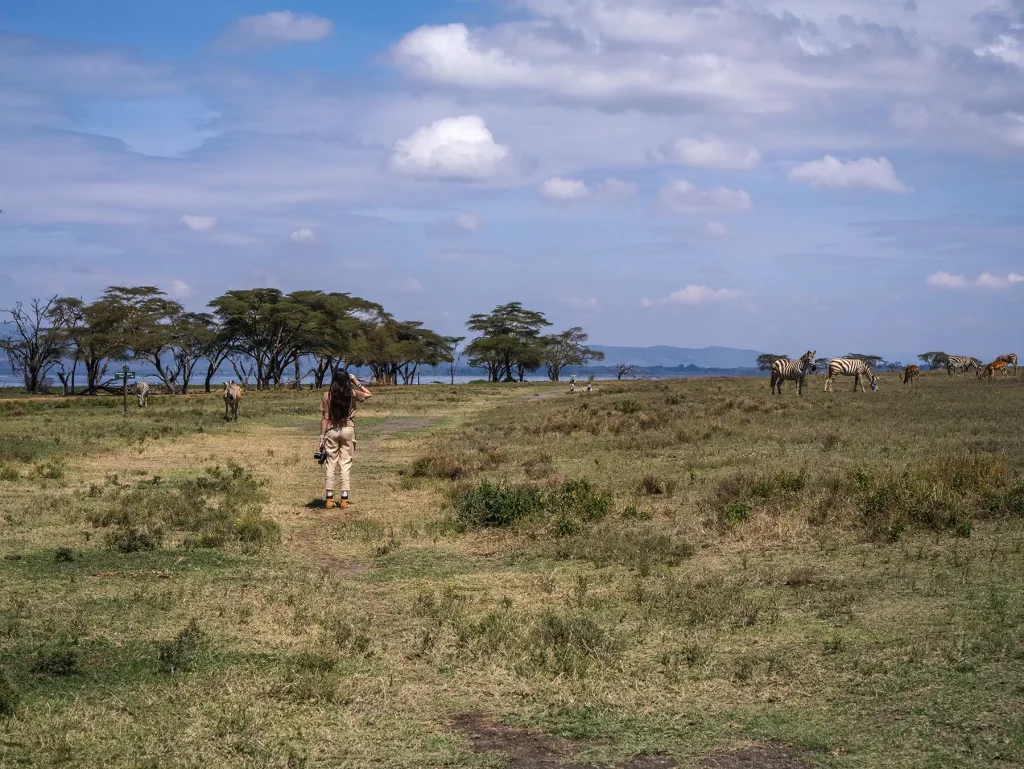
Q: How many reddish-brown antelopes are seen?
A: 2